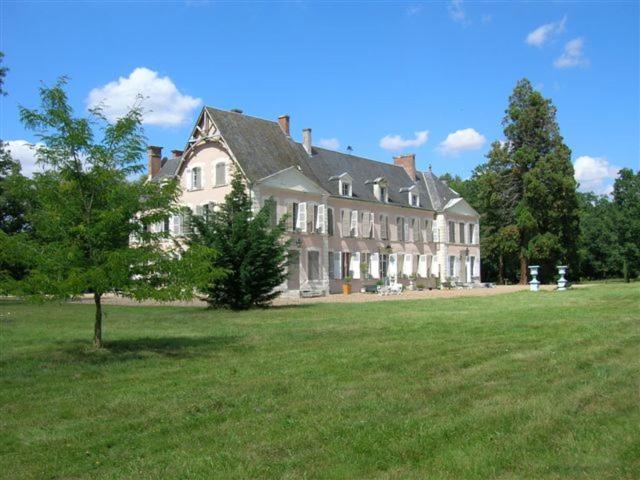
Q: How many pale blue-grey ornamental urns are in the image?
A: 2